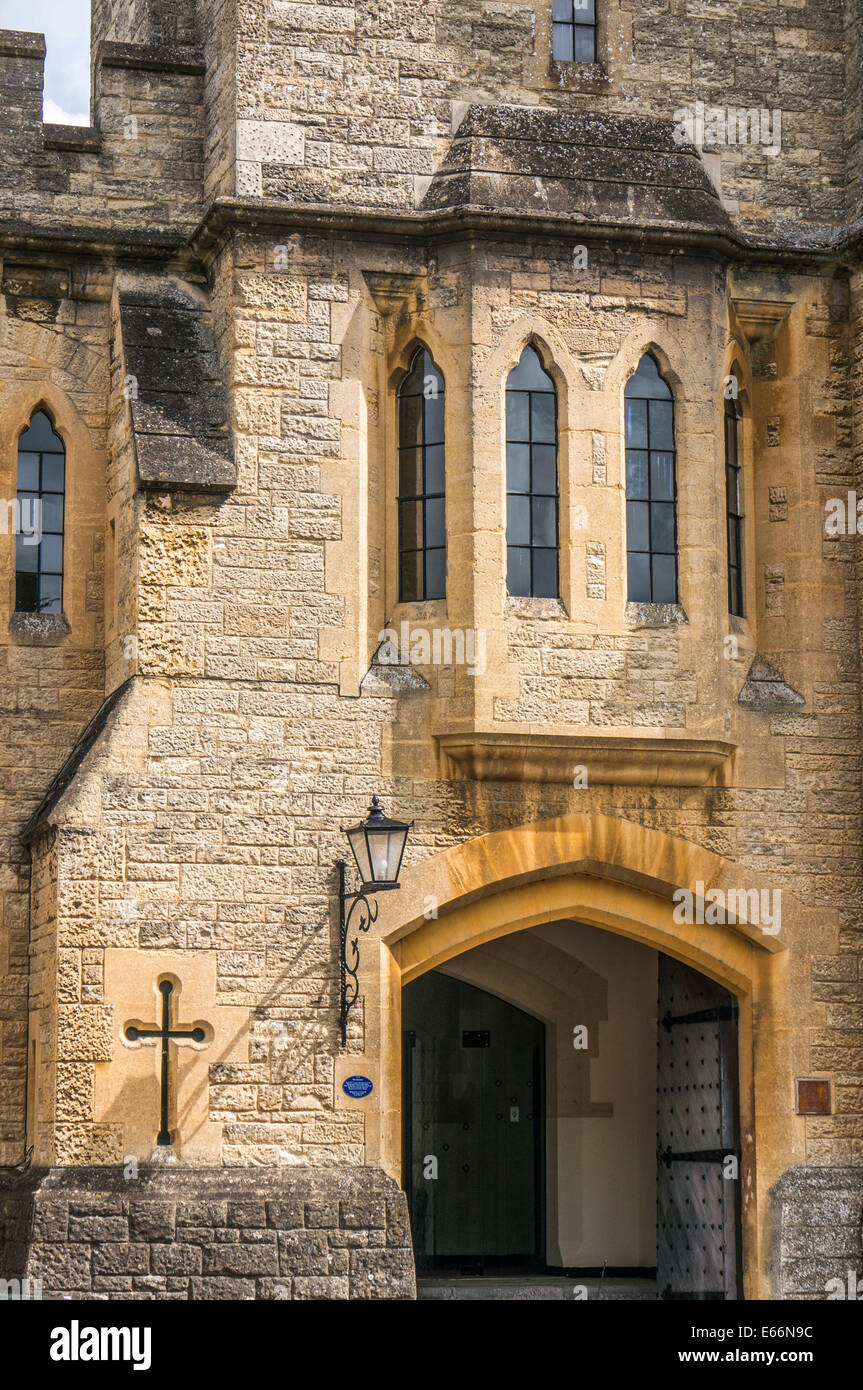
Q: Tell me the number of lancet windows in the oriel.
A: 4